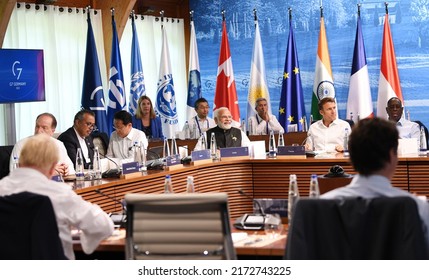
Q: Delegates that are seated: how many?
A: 11